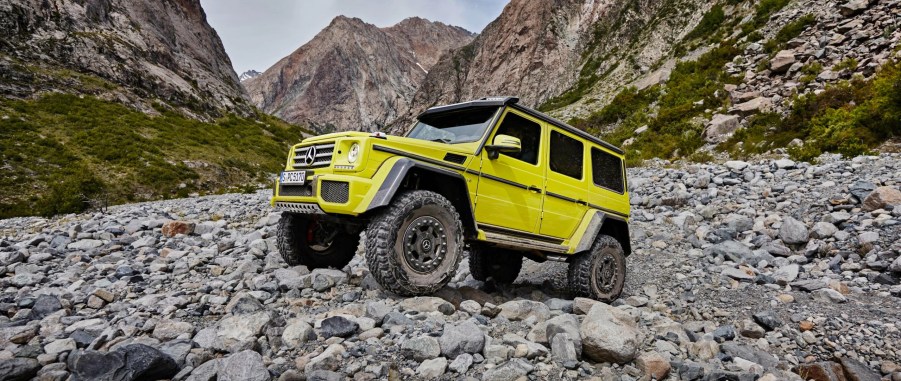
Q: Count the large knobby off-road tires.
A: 4